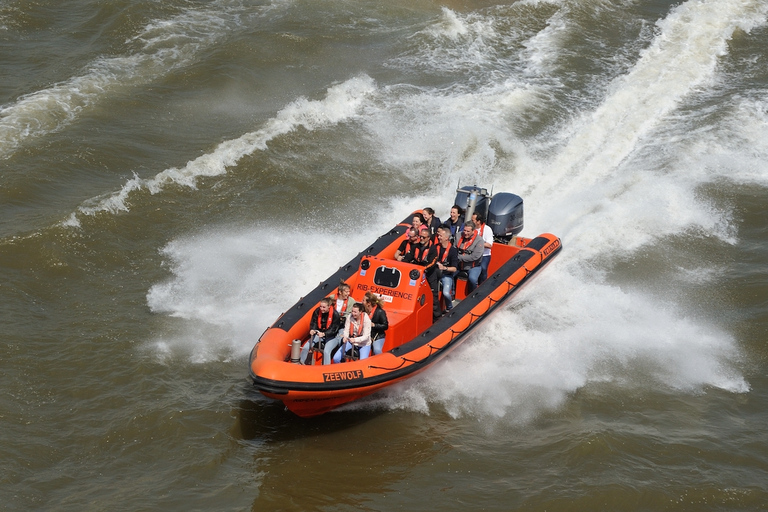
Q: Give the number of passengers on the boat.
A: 13